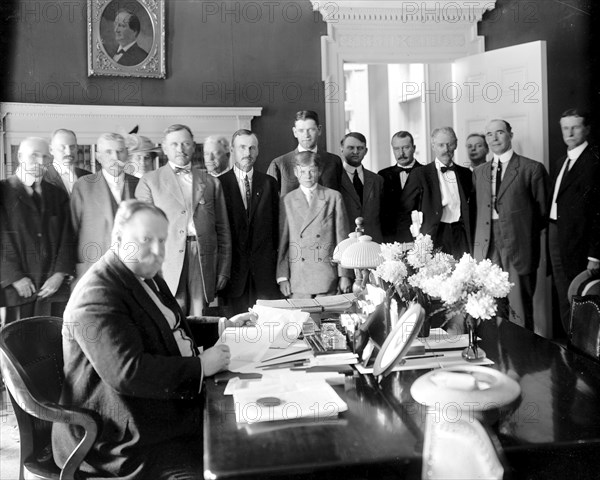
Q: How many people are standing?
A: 15